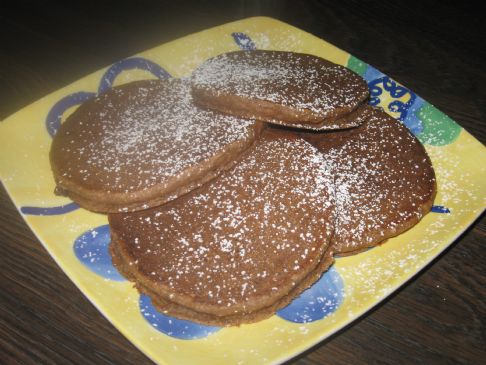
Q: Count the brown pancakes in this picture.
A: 4